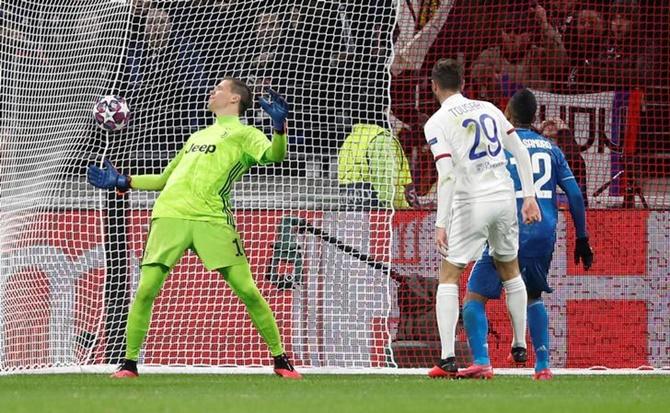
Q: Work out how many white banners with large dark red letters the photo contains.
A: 1